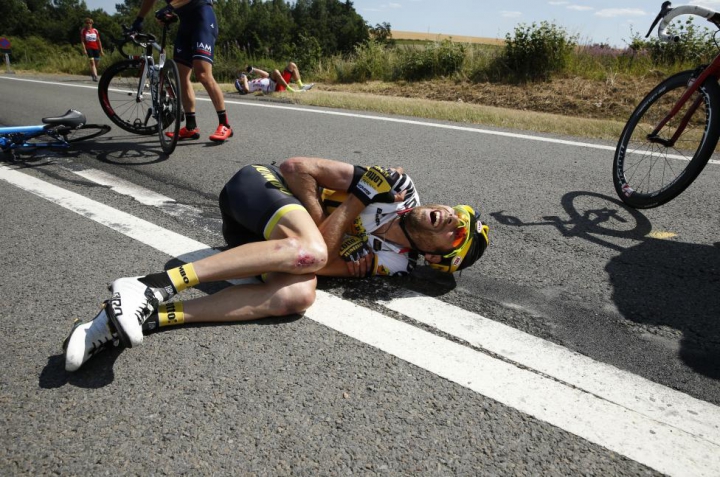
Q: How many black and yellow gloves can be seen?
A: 2